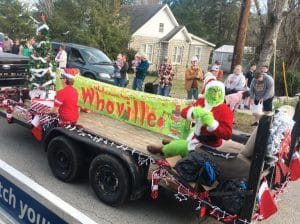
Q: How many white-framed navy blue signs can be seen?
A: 1